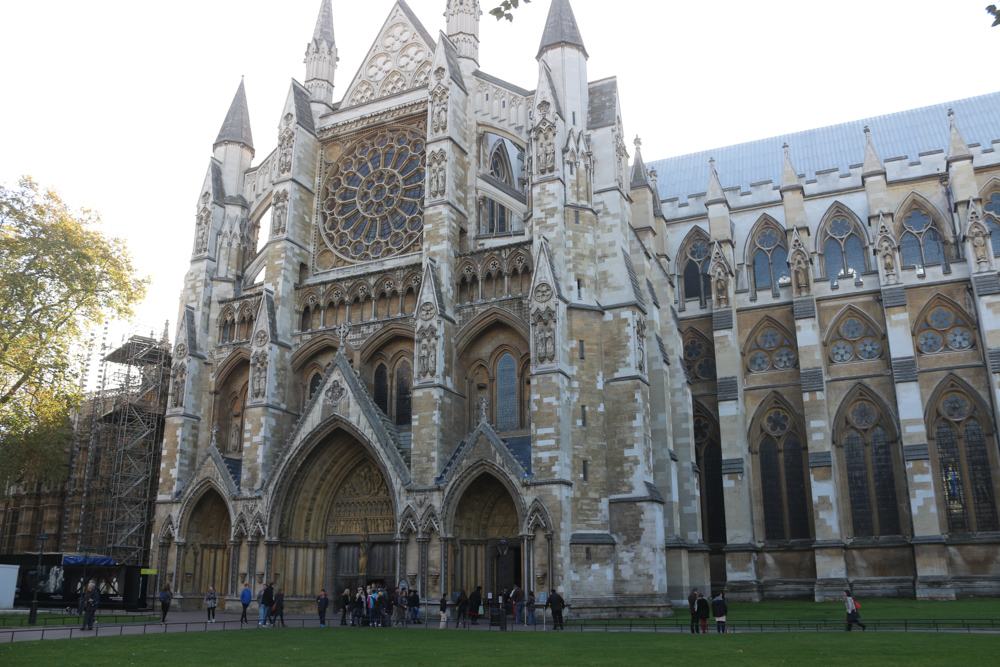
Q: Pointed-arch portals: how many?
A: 3